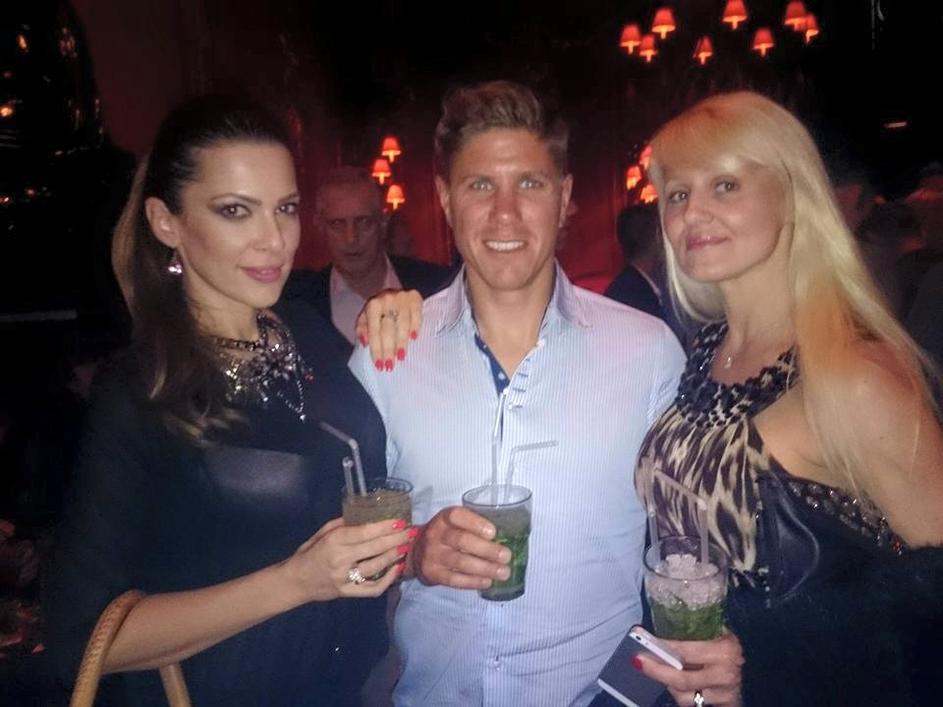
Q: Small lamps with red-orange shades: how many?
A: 14